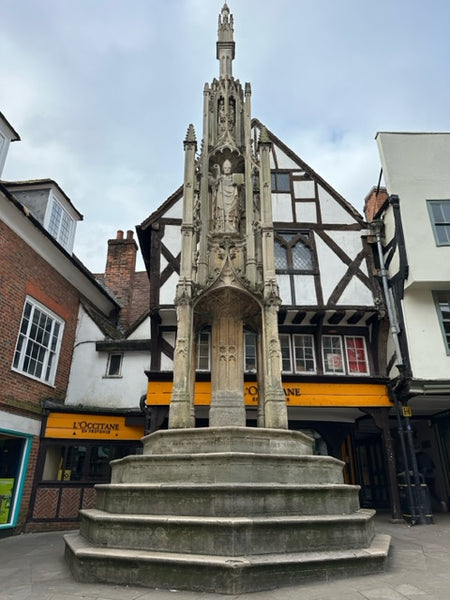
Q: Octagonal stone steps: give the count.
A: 5